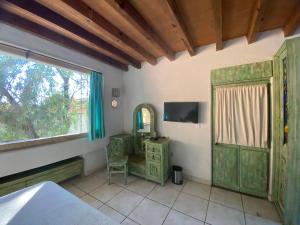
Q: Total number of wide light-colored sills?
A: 1